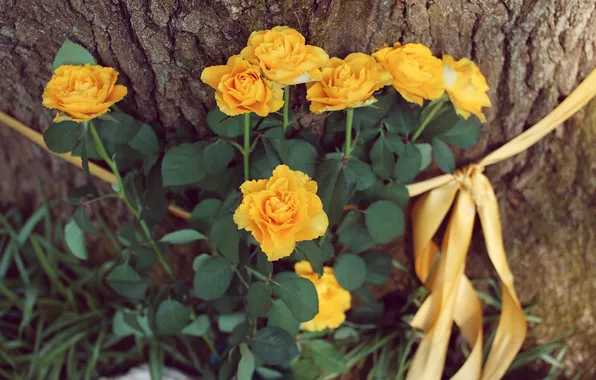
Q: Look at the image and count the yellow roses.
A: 8